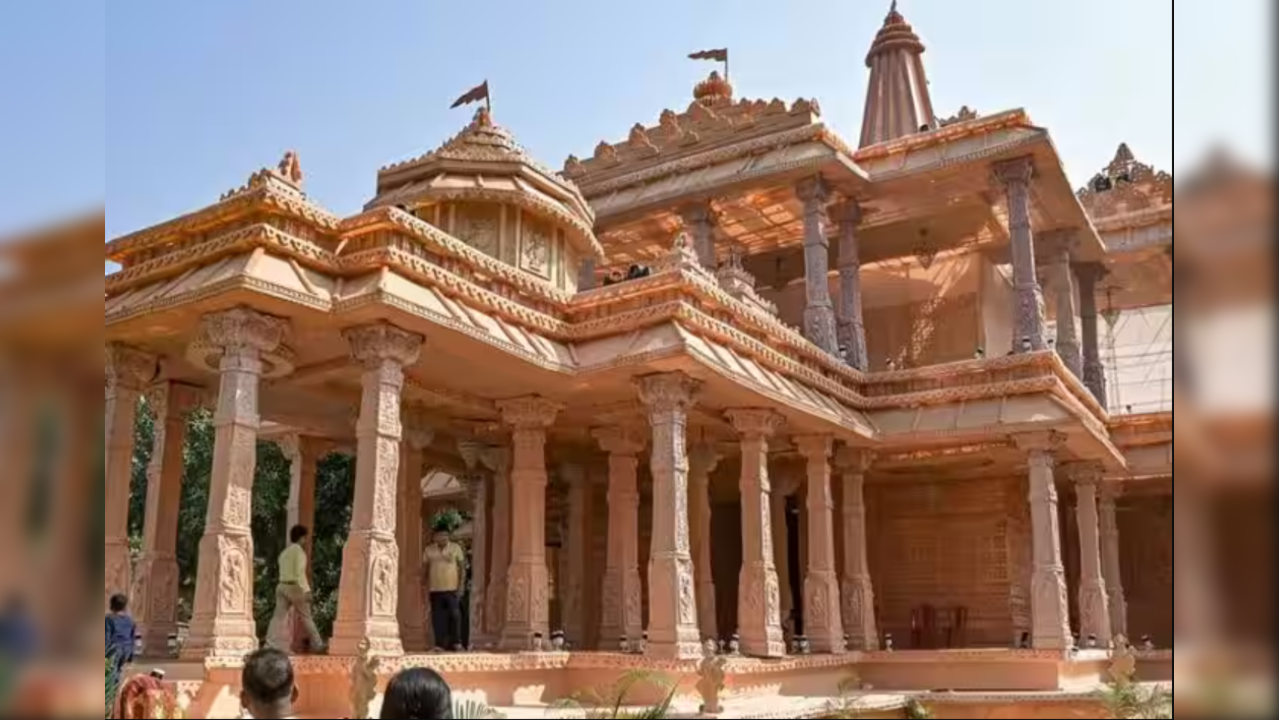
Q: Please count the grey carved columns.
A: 6